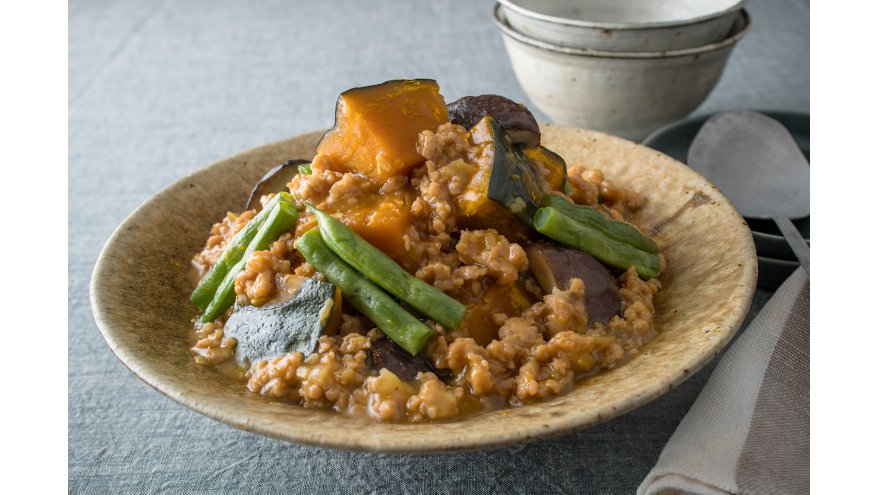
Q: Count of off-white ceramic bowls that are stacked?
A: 2